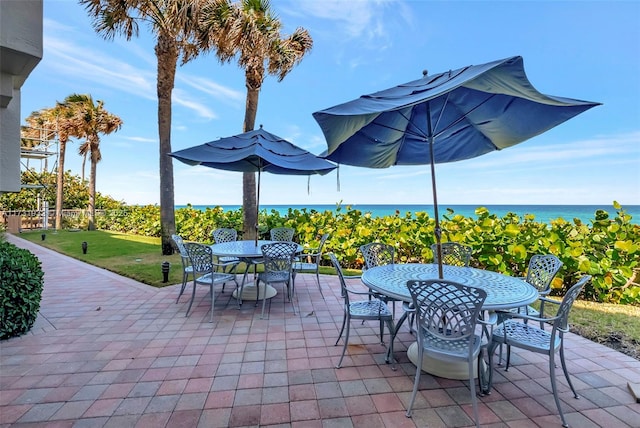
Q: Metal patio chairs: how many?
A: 12